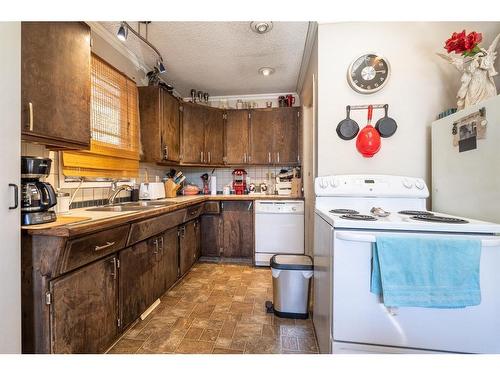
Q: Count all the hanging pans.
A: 3